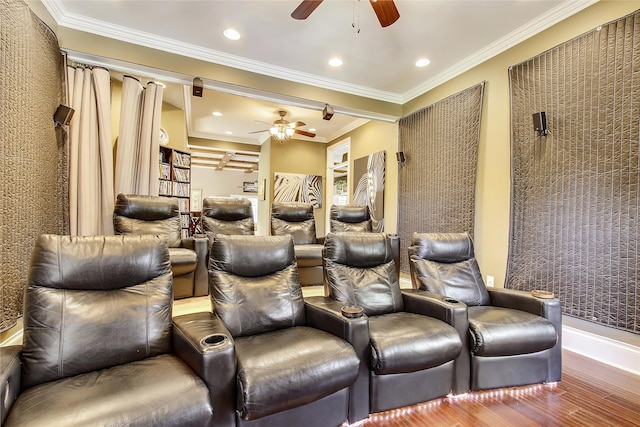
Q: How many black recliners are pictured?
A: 8